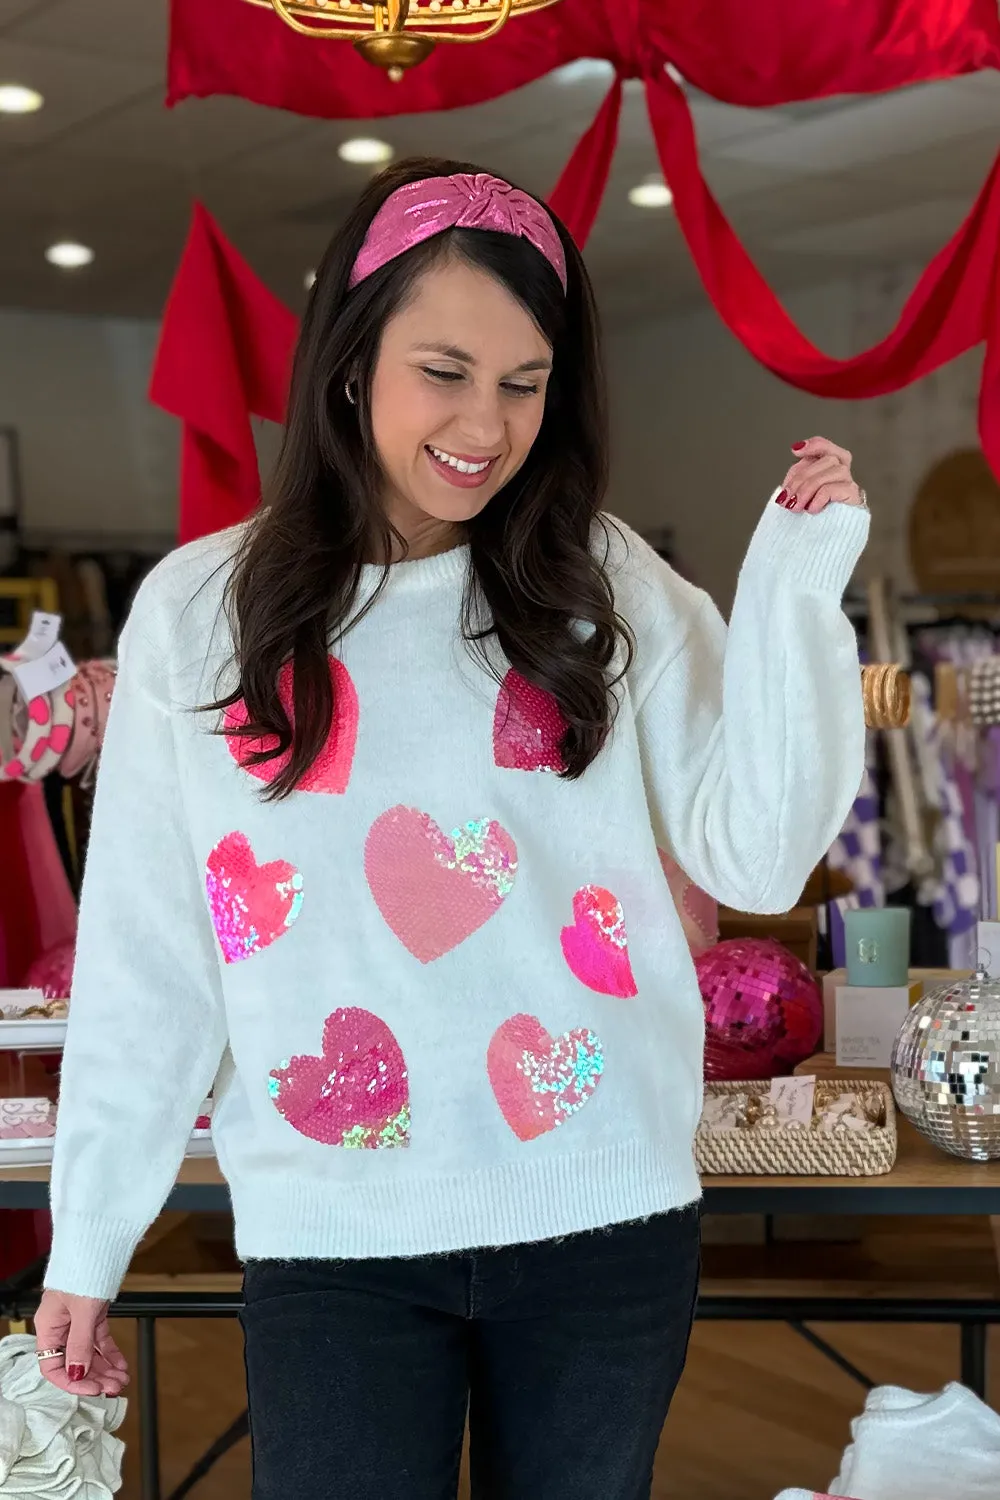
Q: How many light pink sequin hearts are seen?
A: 2